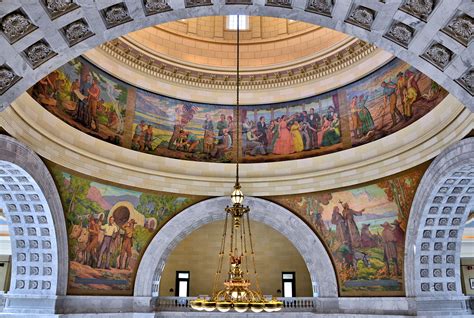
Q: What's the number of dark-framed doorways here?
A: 2